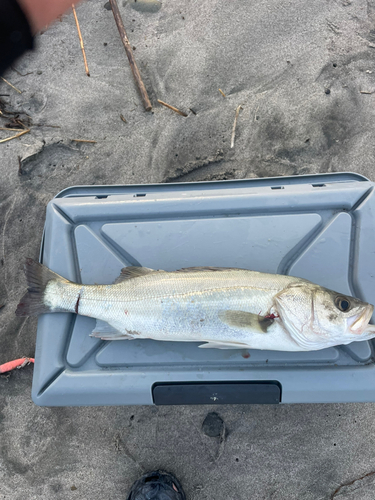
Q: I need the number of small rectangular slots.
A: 4